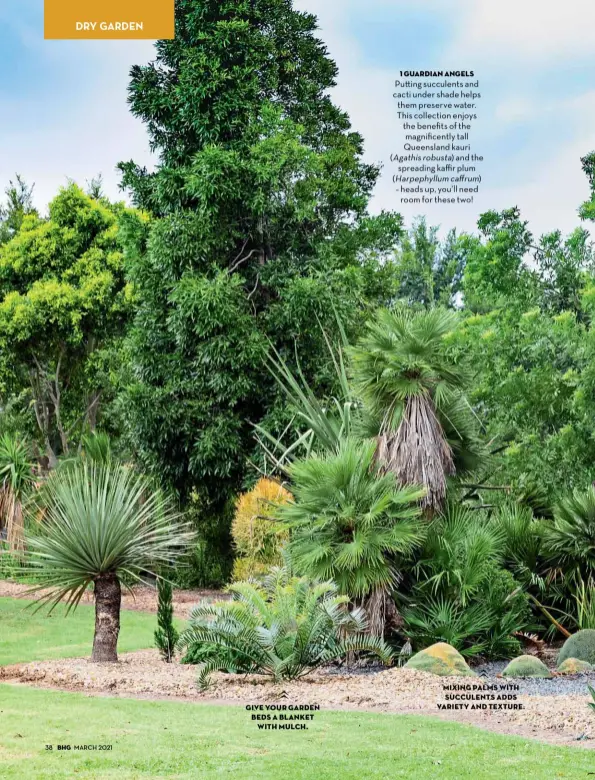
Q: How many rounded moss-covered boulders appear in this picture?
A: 4